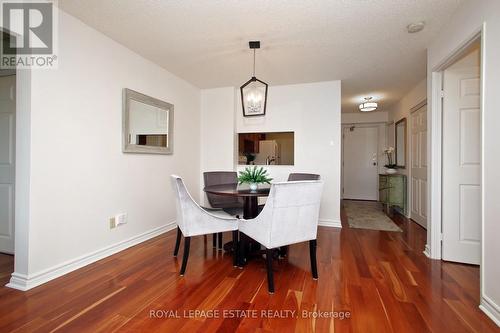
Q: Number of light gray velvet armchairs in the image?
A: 2